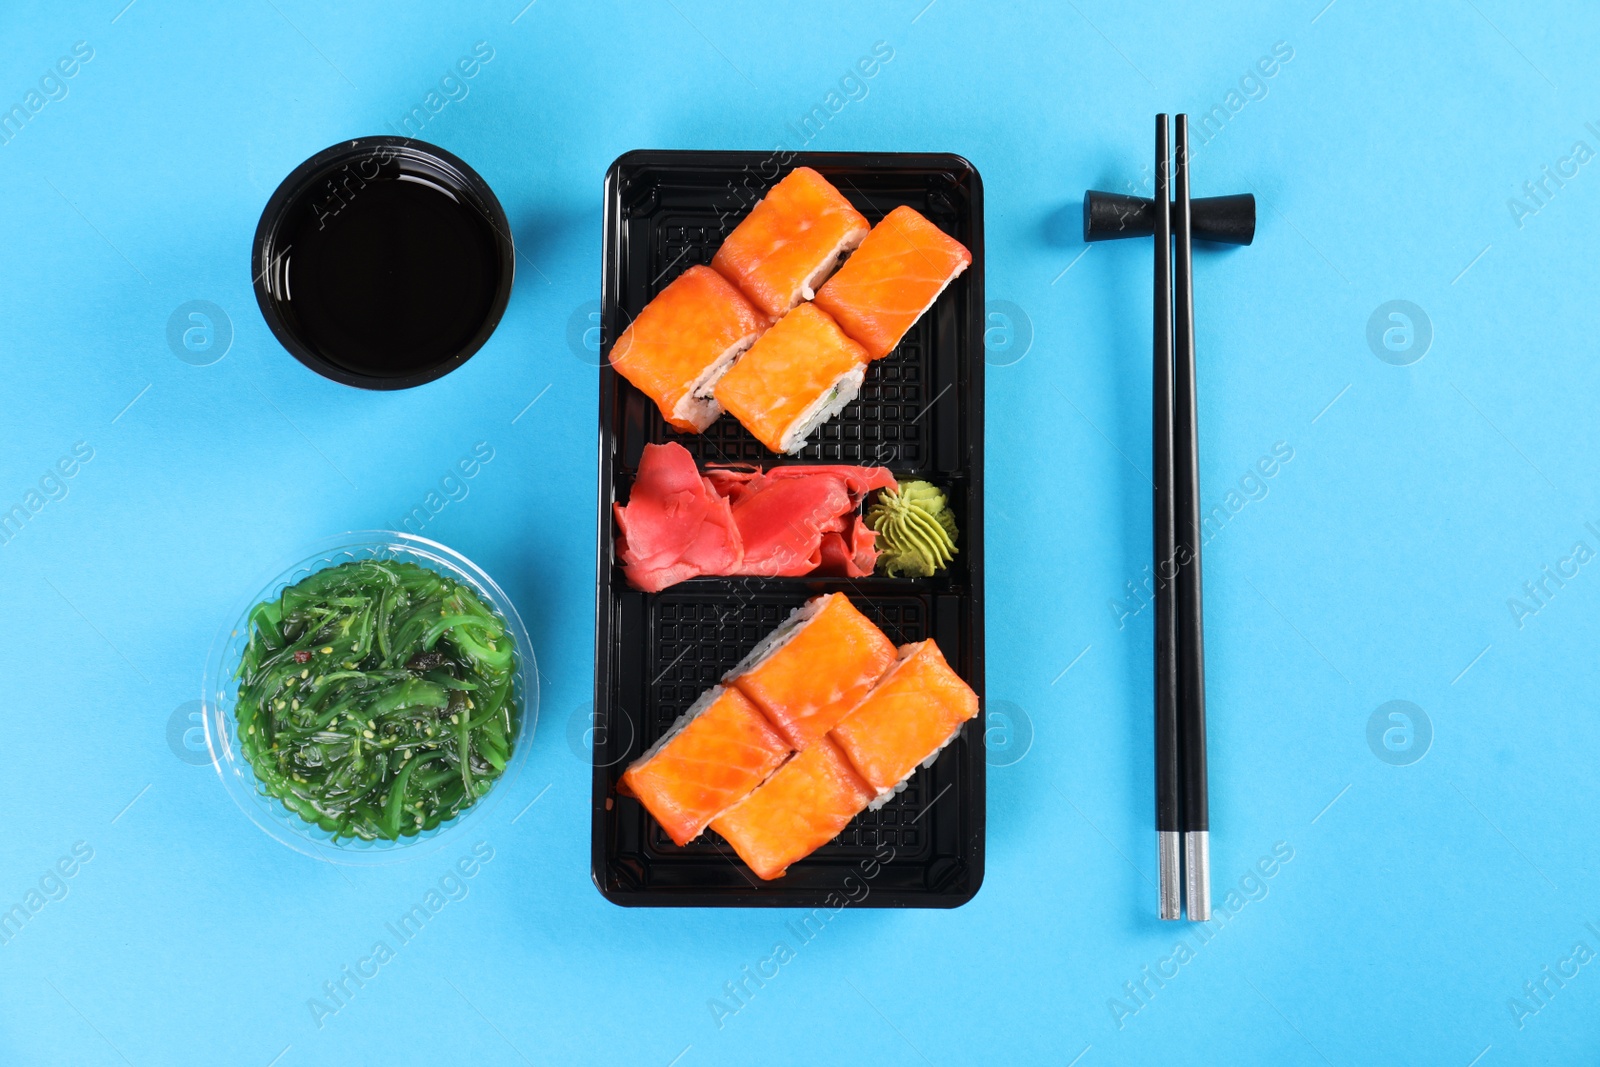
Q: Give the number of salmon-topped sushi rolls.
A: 8